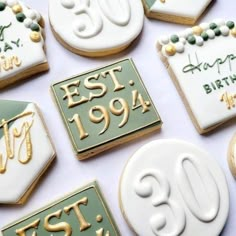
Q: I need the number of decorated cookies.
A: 9